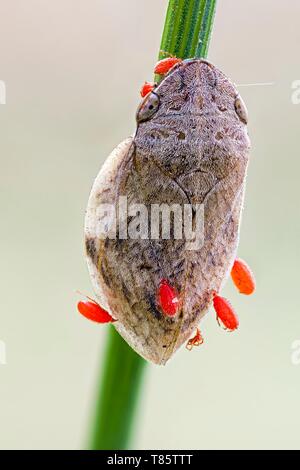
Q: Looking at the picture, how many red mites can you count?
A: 7